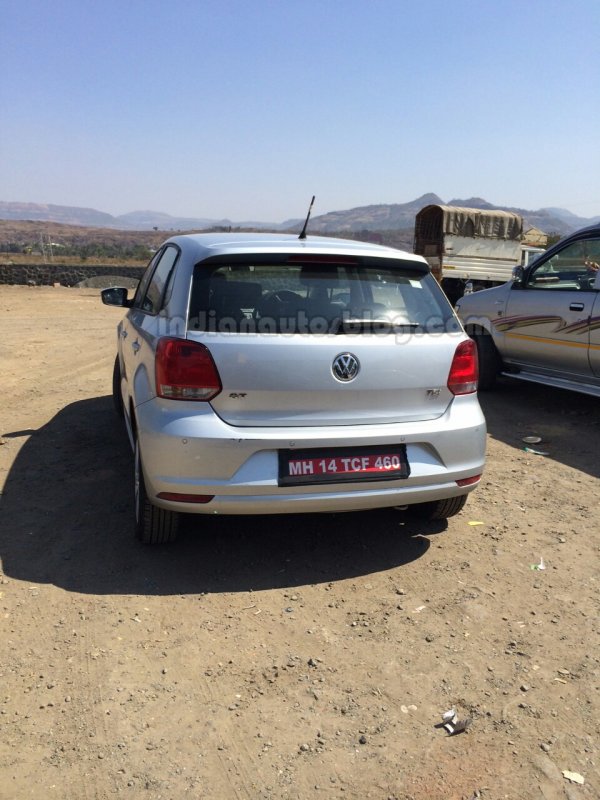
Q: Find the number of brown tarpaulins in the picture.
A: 1